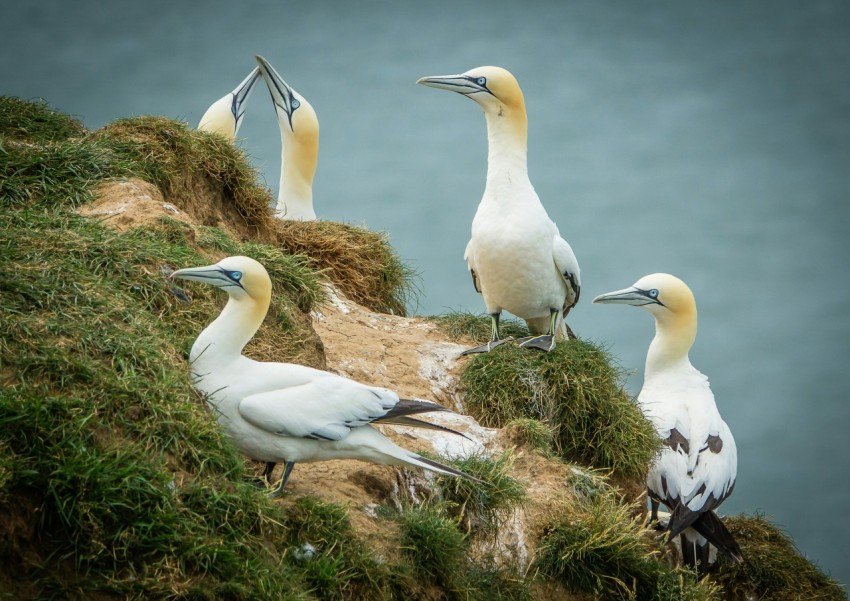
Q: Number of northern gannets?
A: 5